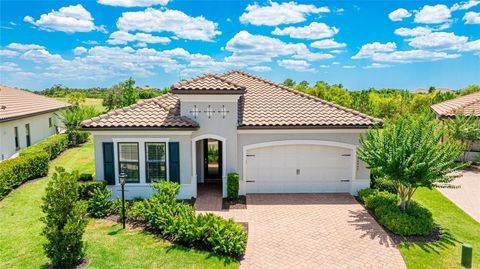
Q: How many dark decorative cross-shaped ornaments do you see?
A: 3